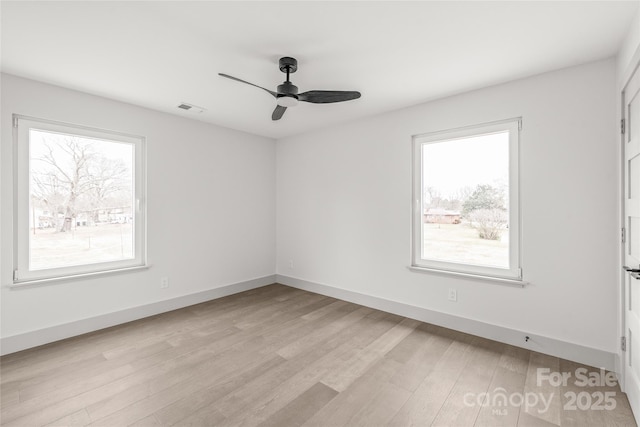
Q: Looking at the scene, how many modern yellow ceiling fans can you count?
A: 0